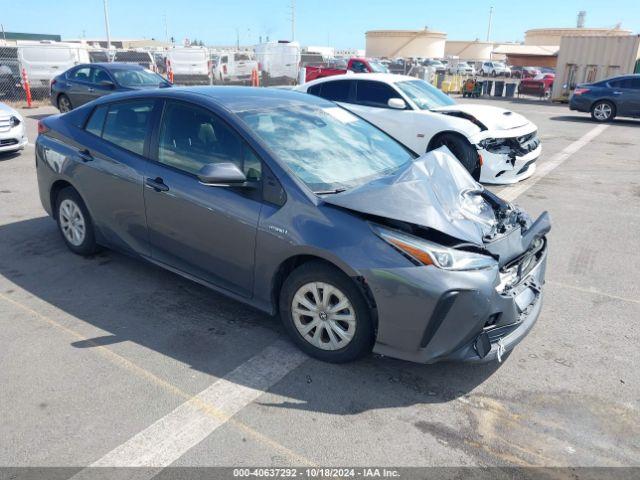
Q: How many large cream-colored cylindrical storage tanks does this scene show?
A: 3